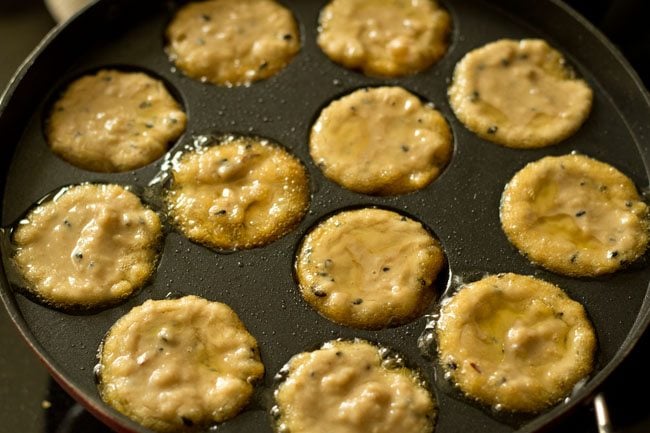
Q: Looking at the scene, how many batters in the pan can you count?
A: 12